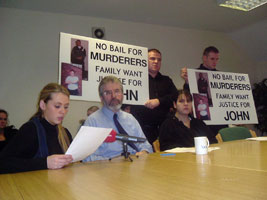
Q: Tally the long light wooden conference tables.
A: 1